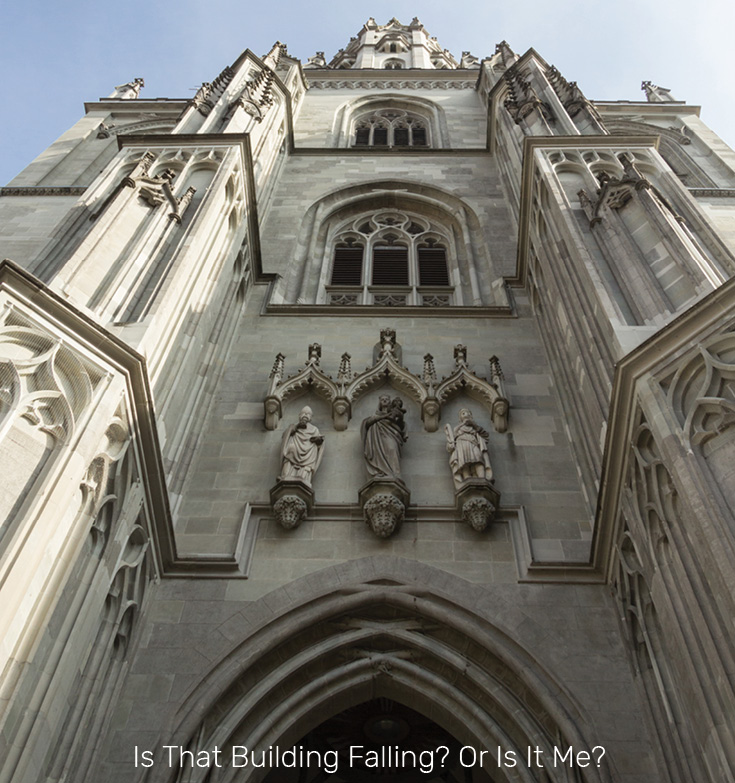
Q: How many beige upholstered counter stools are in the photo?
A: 0